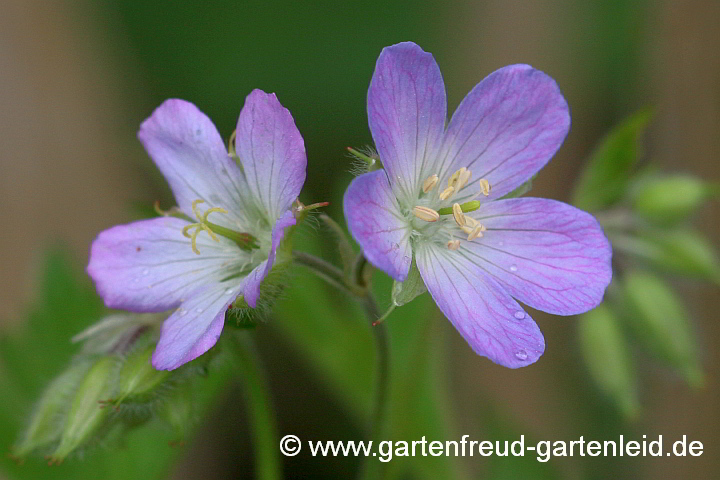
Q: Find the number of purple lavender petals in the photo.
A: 10